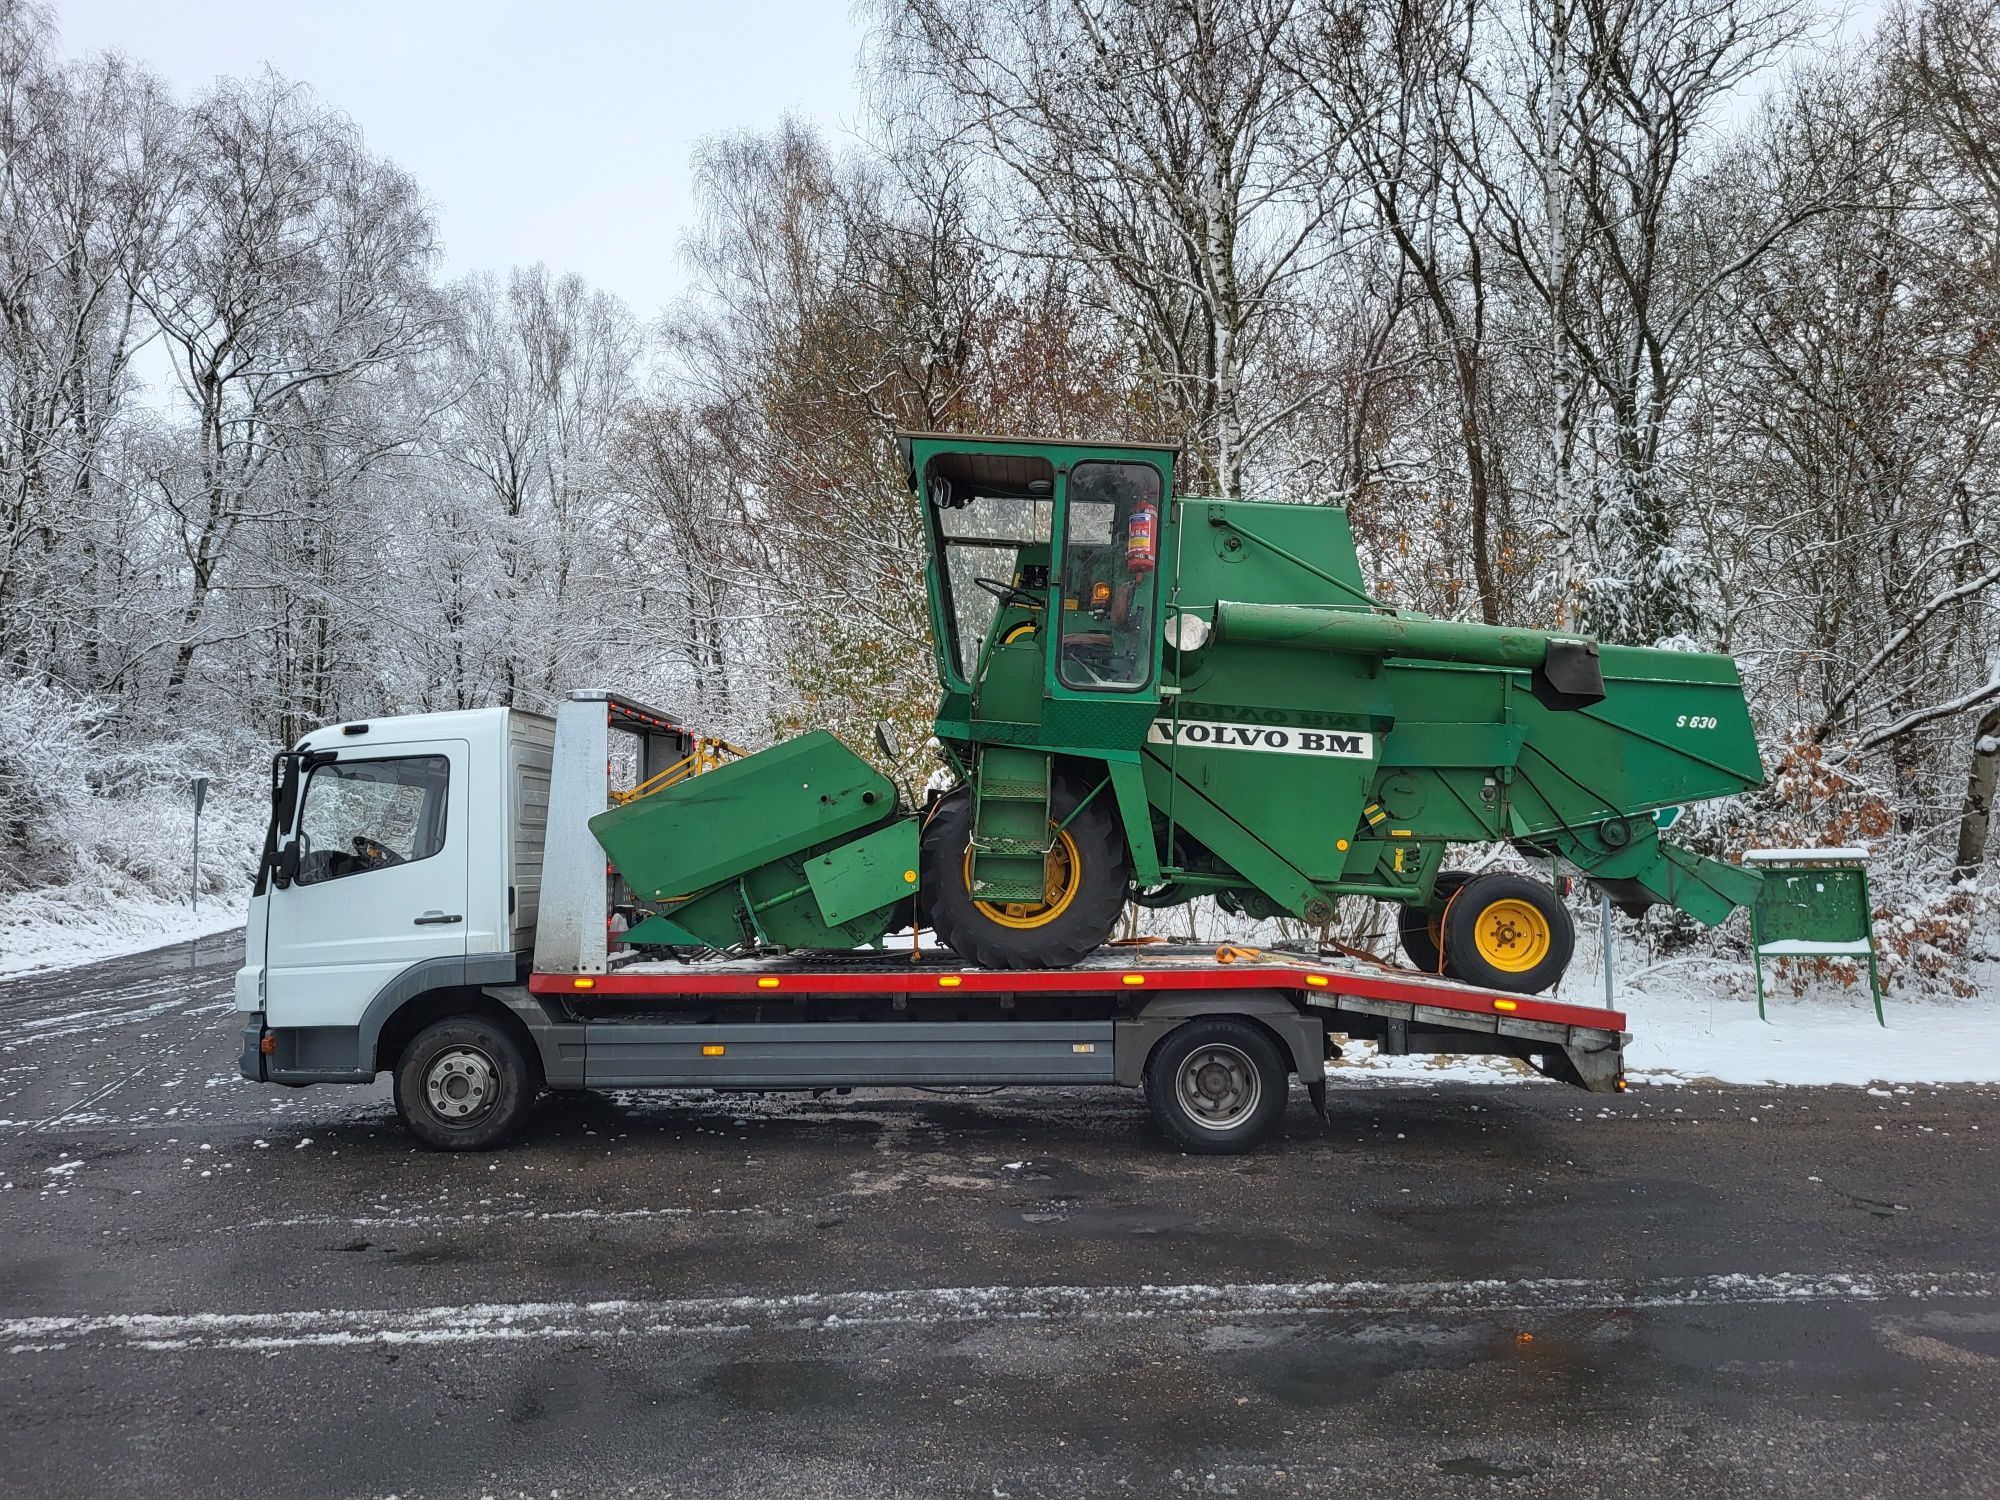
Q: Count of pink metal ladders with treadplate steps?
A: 0